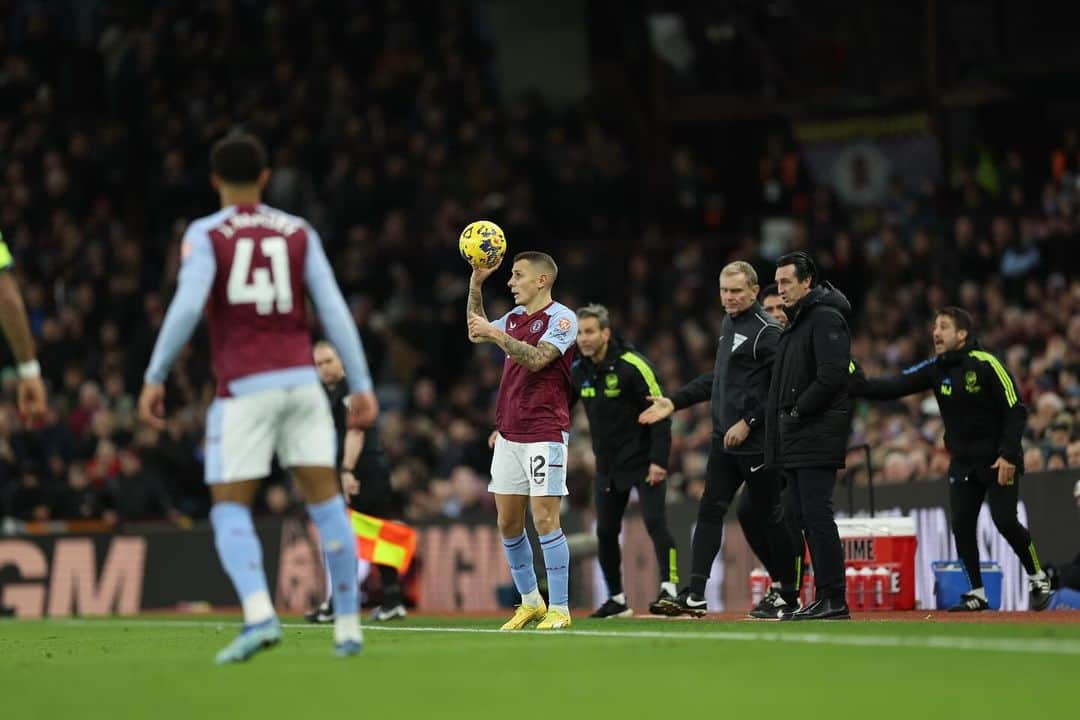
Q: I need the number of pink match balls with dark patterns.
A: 0